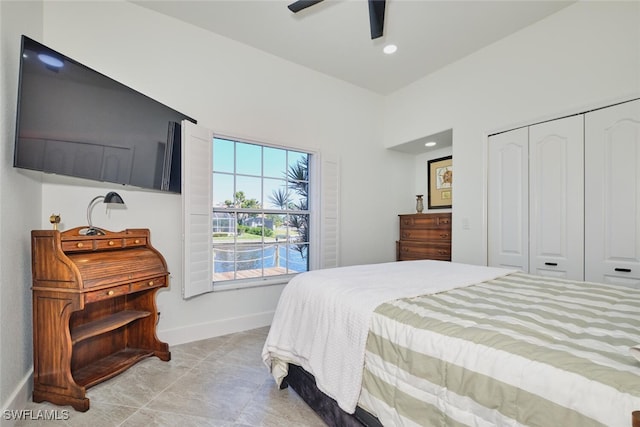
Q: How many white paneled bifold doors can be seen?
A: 3